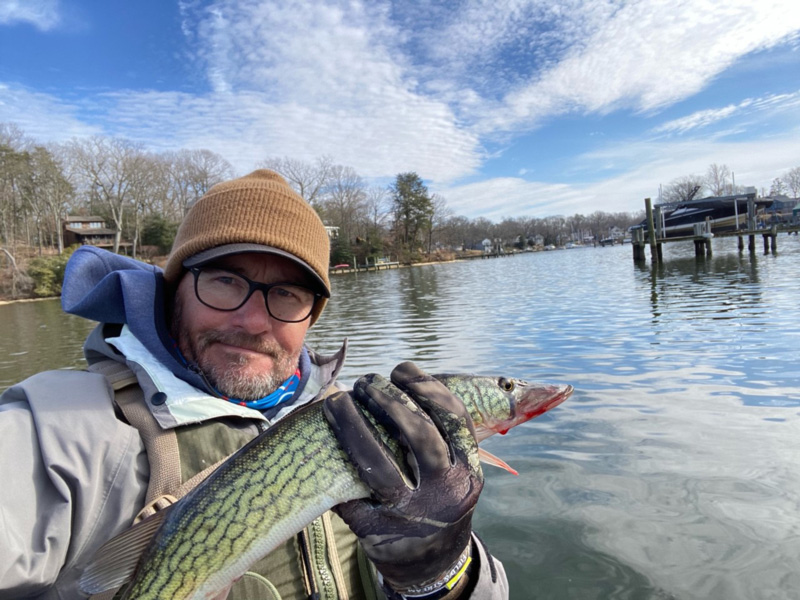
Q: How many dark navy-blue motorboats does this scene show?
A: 1